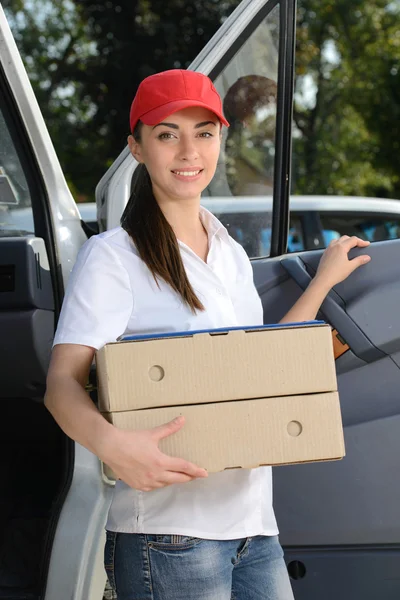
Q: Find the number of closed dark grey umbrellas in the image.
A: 0